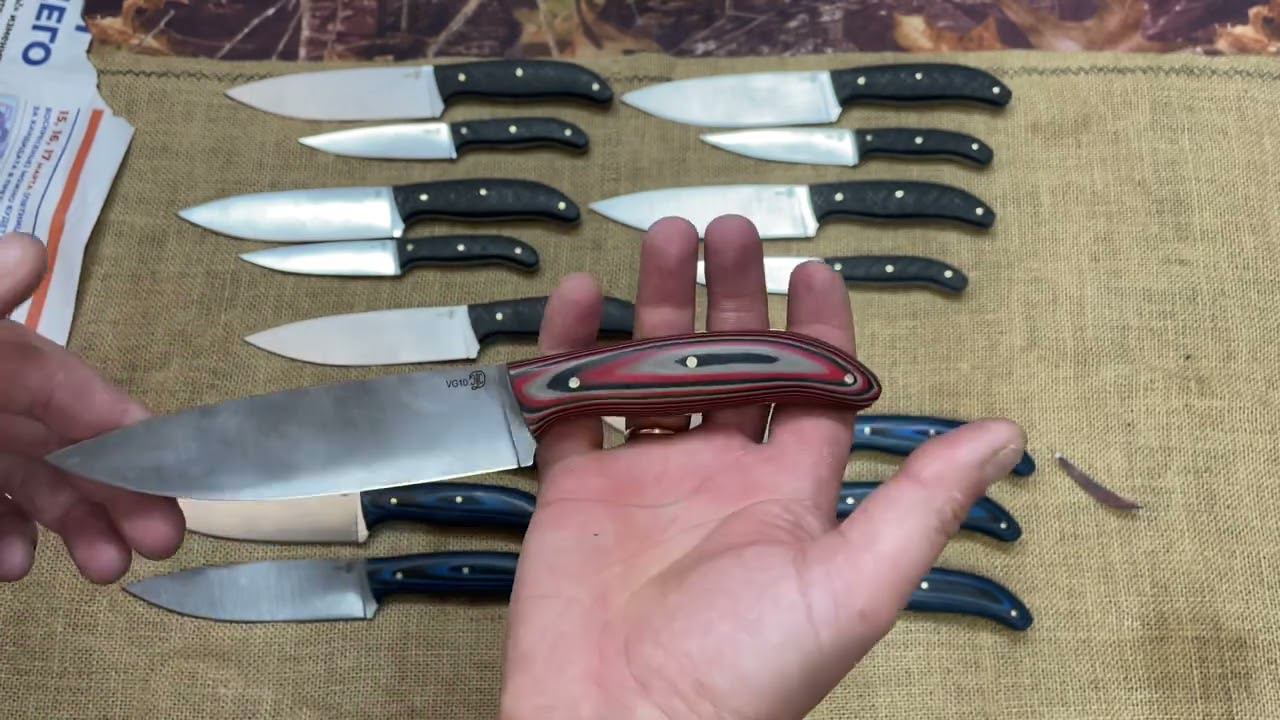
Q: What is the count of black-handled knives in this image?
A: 9